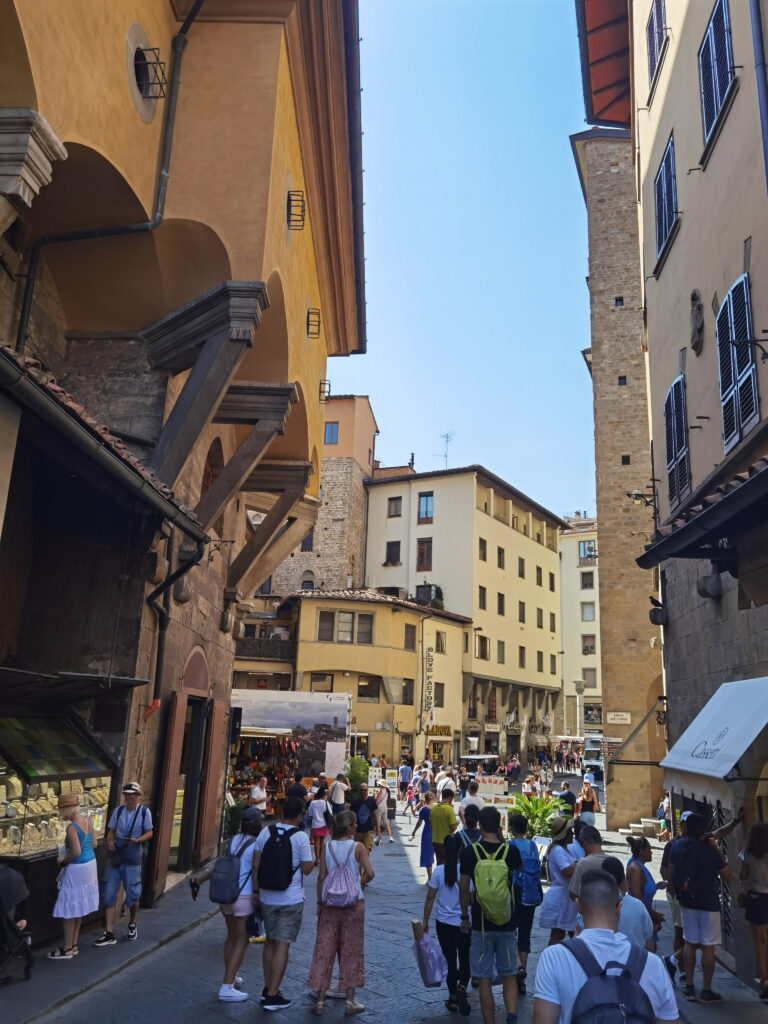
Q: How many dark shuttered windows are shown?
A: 5